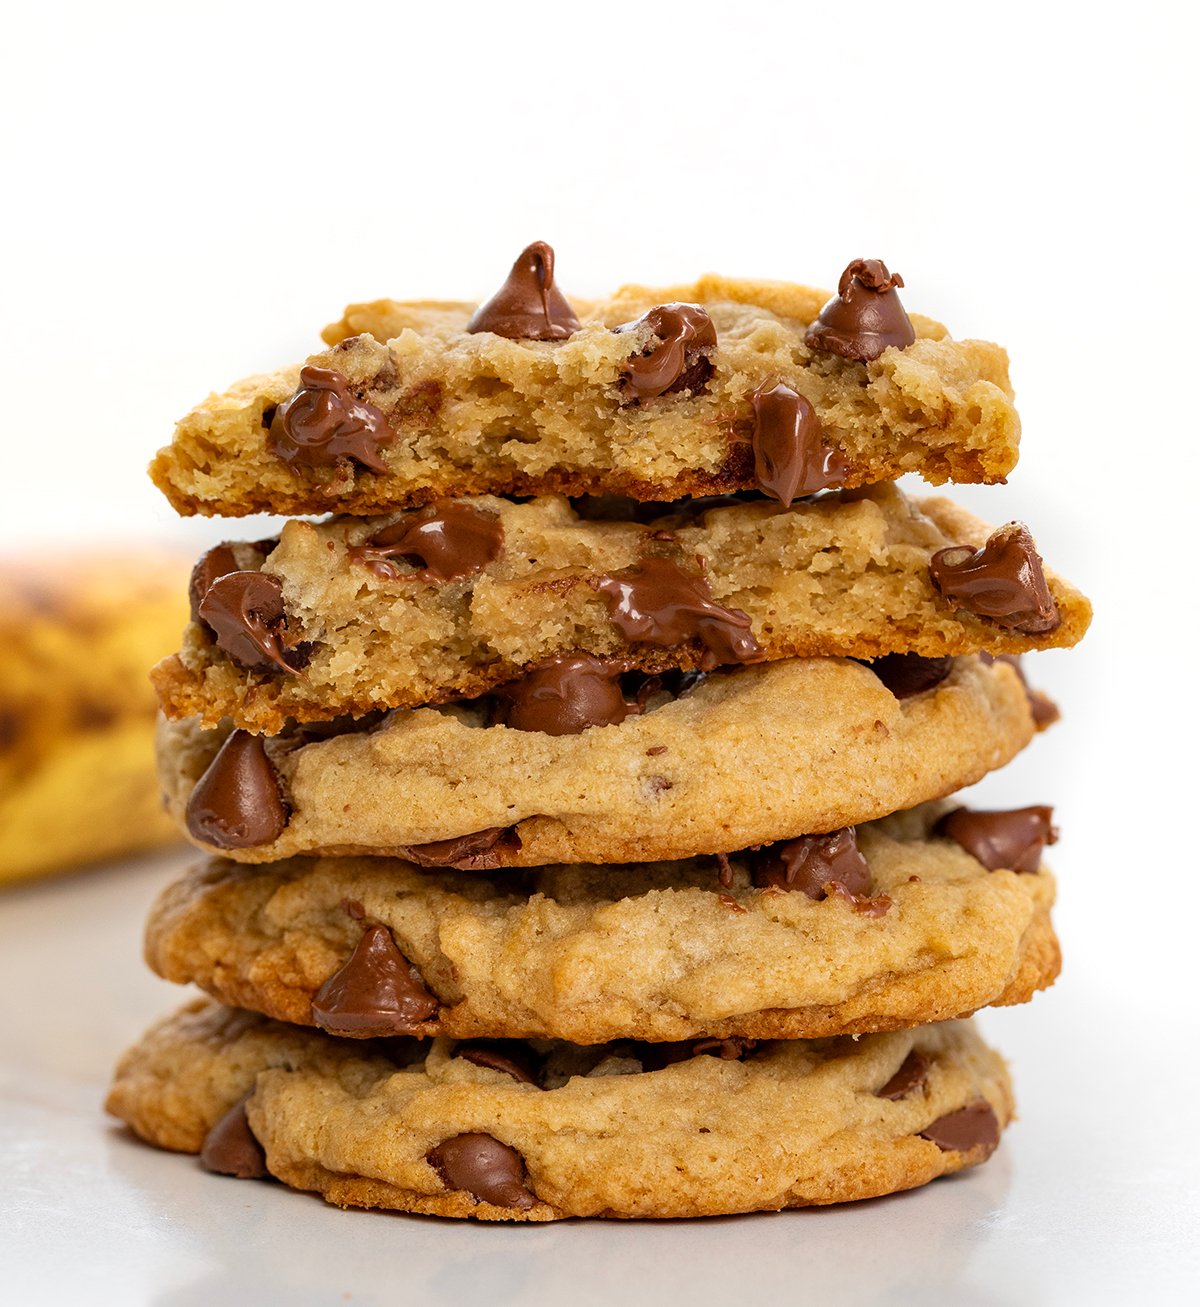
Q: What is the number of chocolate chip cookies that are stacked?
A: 5